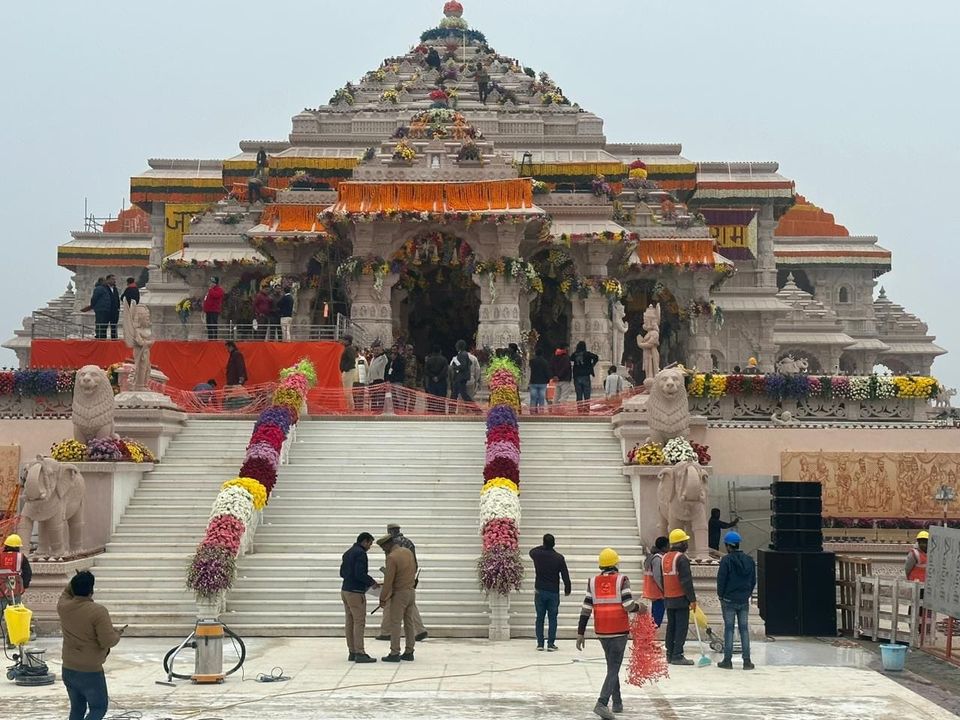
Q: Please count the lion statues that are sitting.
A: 2